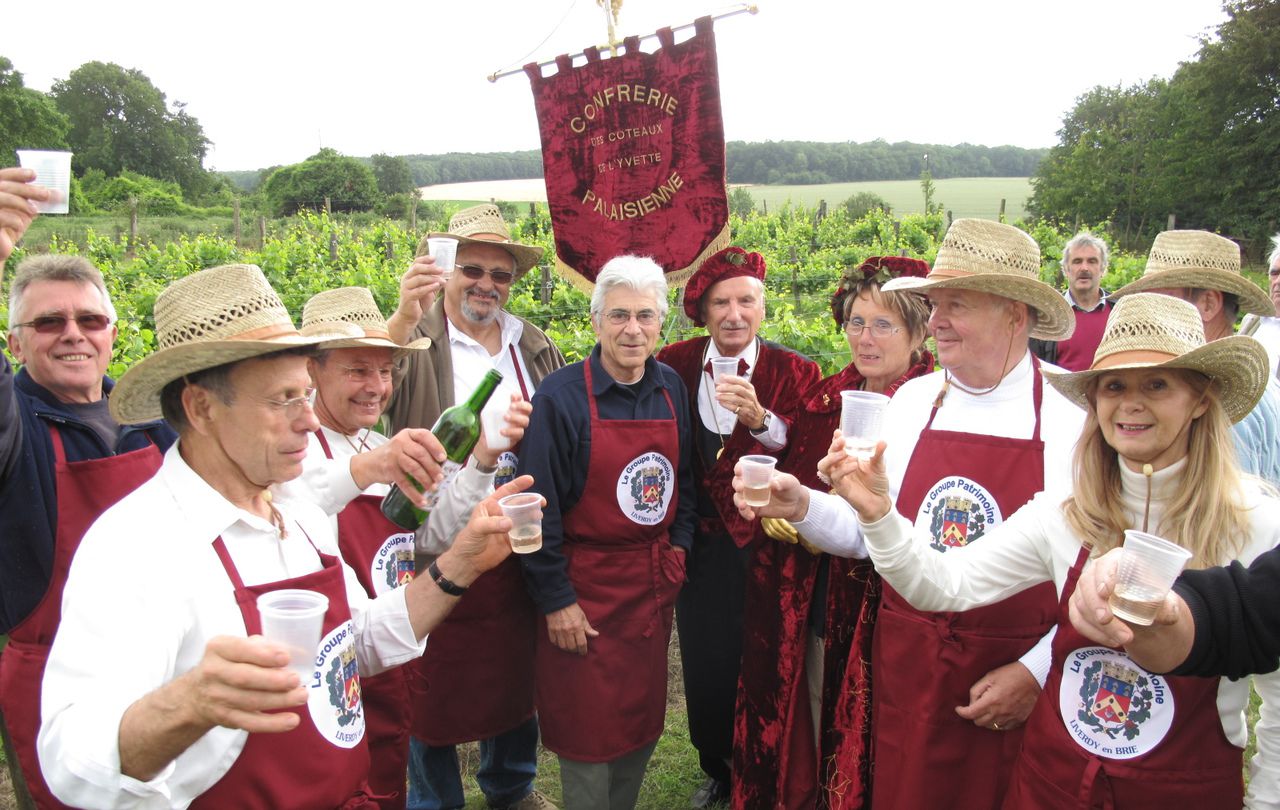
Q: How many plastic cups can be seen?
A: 9